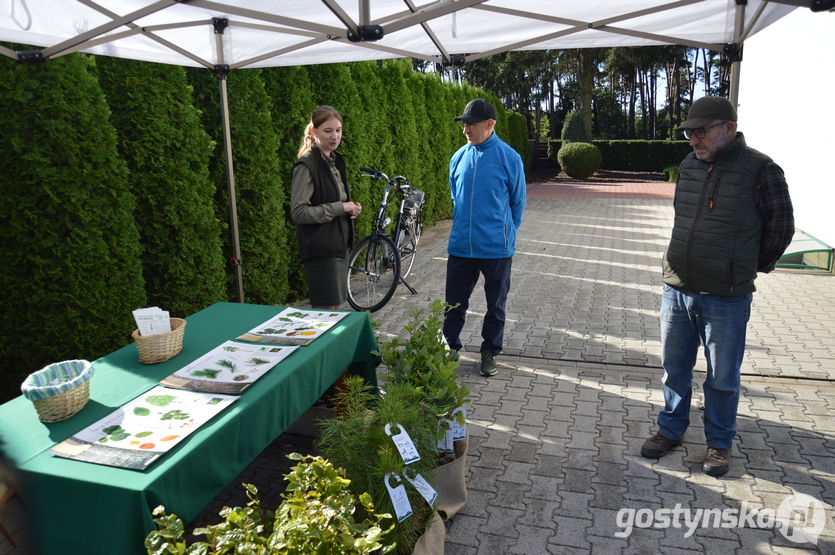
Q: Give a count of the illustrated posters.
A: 3